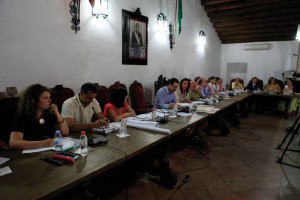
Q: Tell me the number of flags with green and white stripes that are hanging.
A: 1